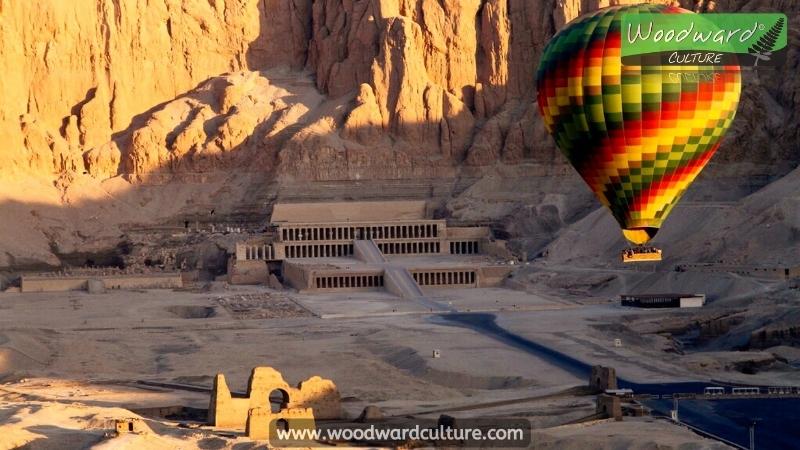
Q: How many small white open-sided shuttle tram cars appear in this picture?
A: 3